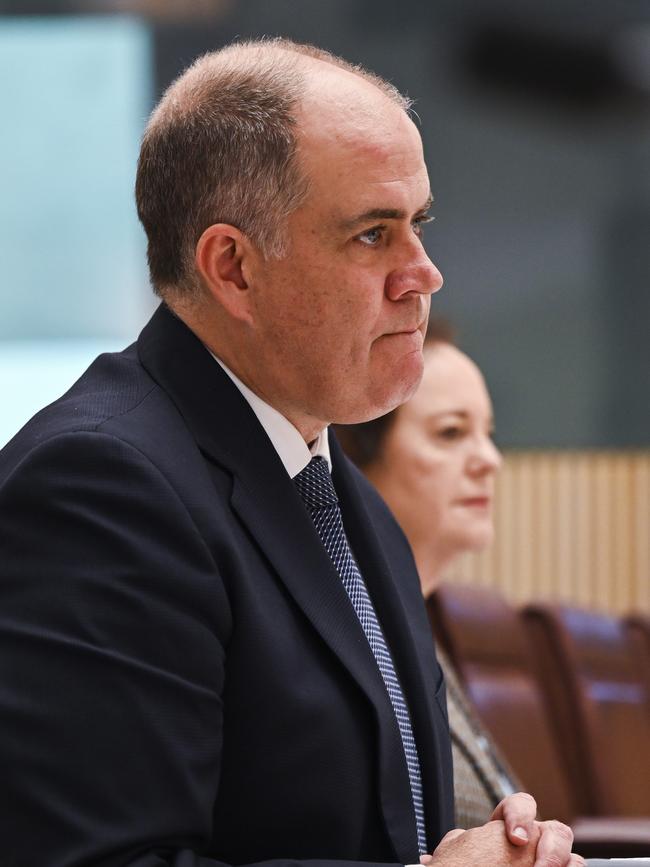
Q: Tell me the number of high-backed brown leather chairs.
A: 3